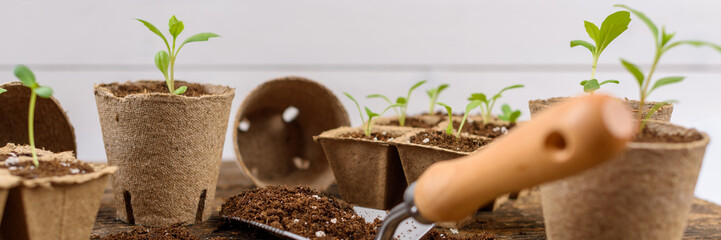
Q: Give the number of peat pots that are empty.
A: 2